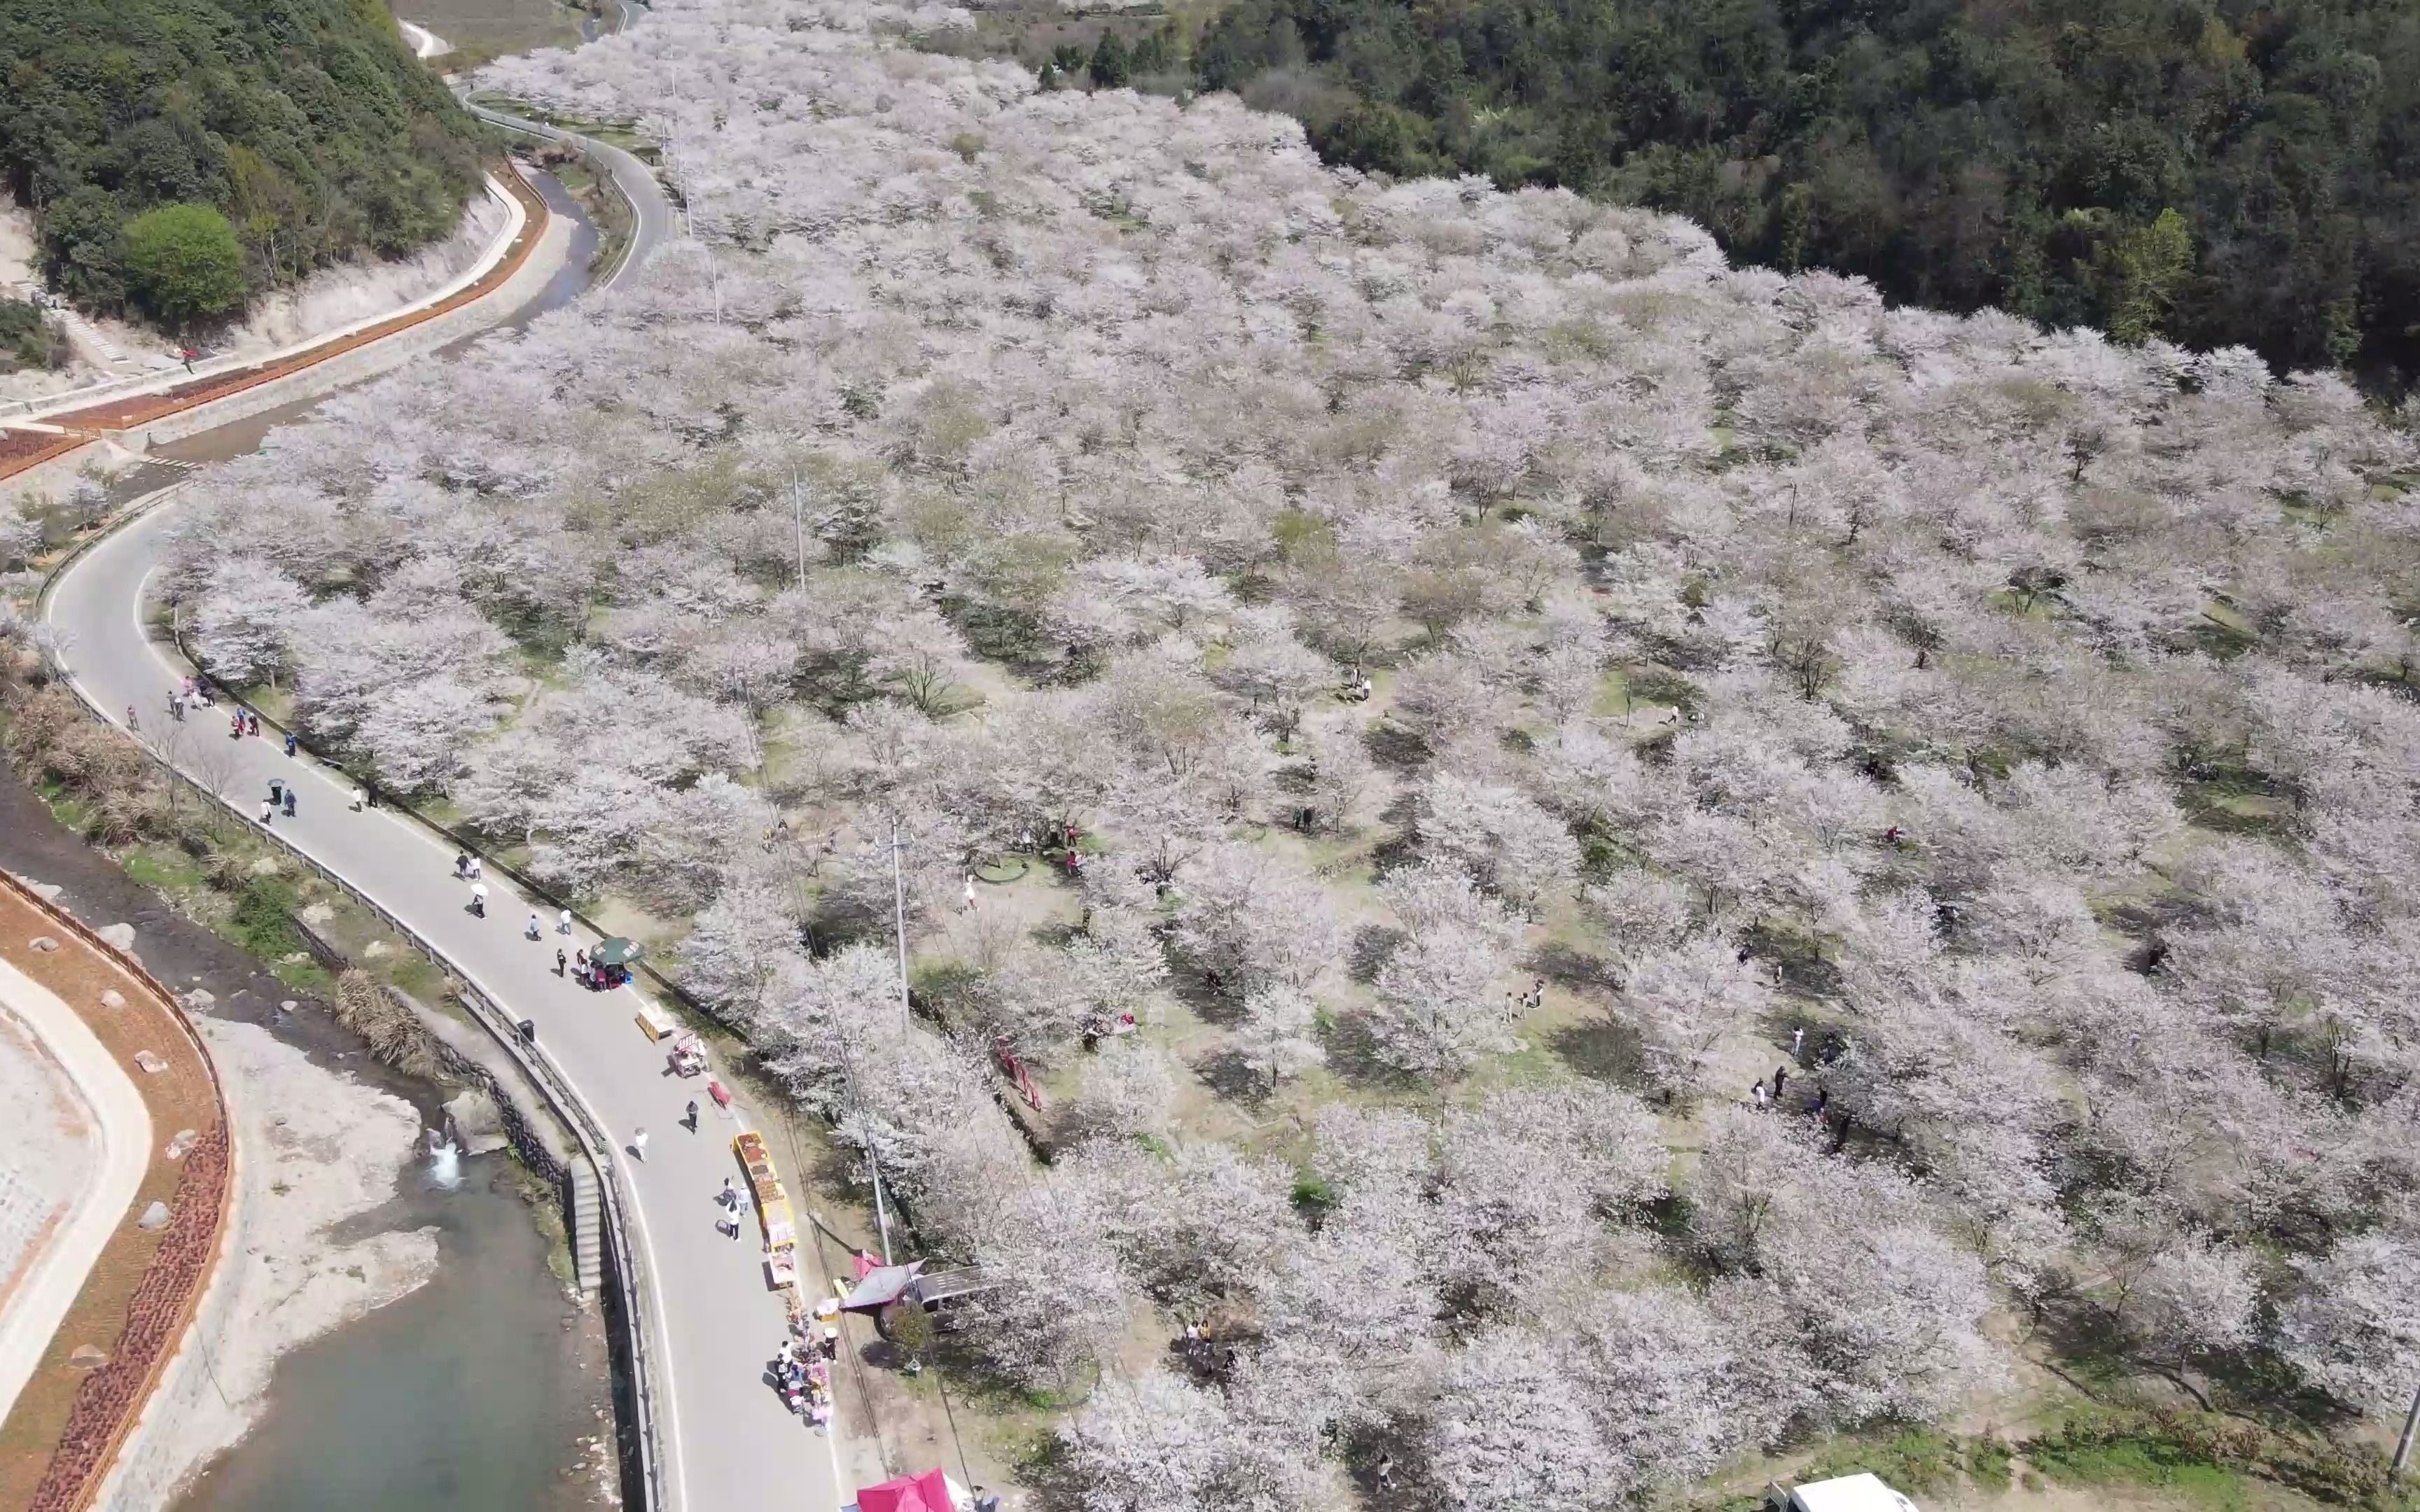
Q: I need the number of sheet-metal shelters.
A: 1